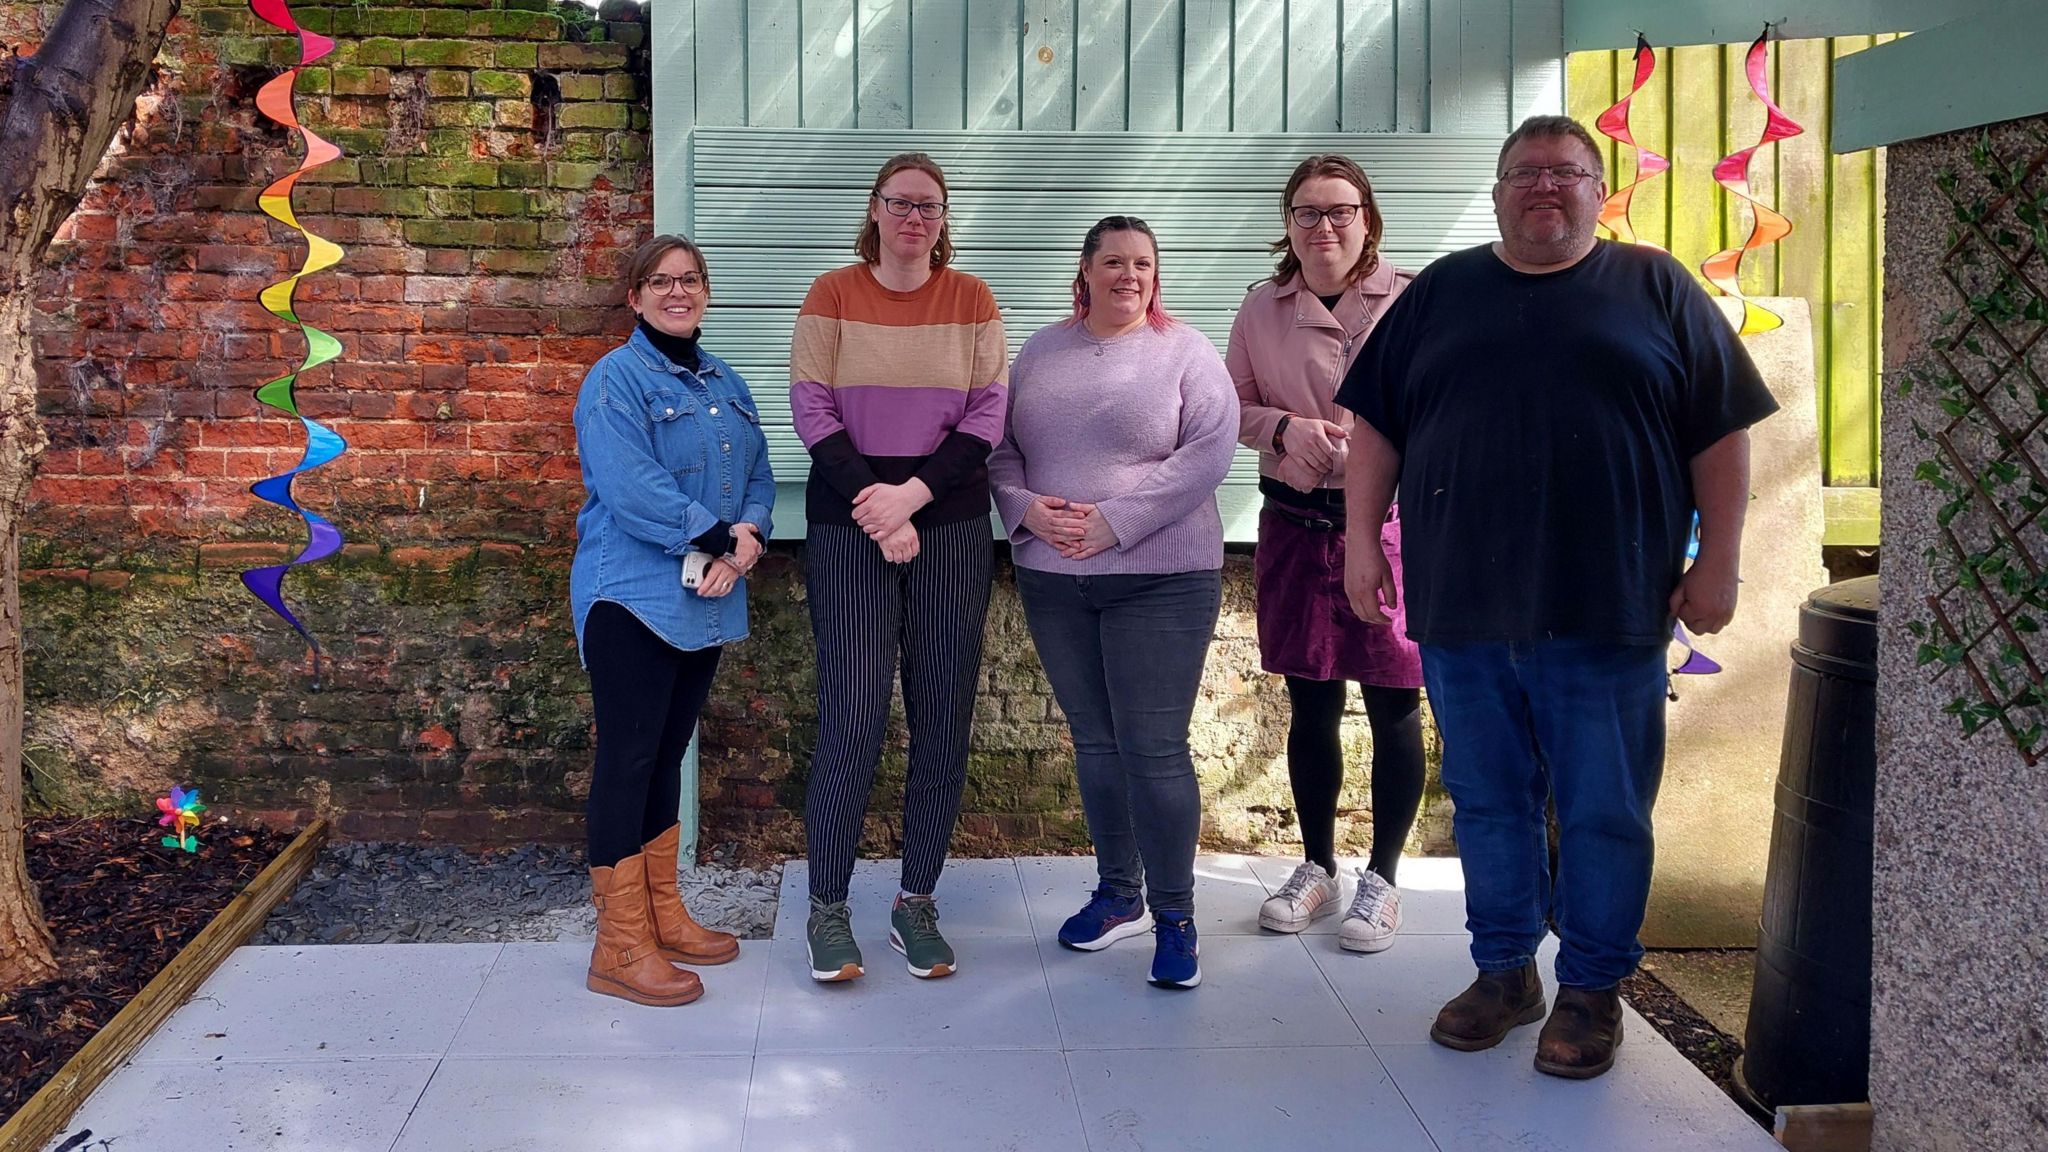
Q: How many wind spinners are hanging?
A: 3